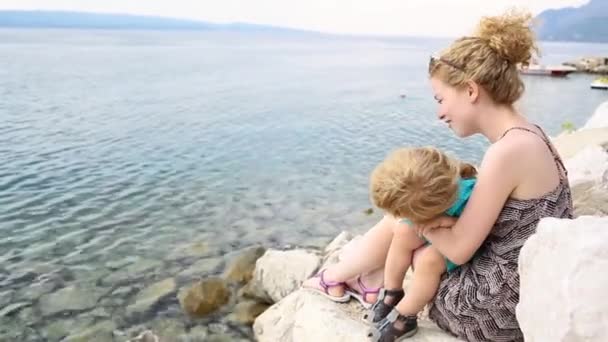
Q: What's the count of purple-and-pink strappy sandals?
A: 2